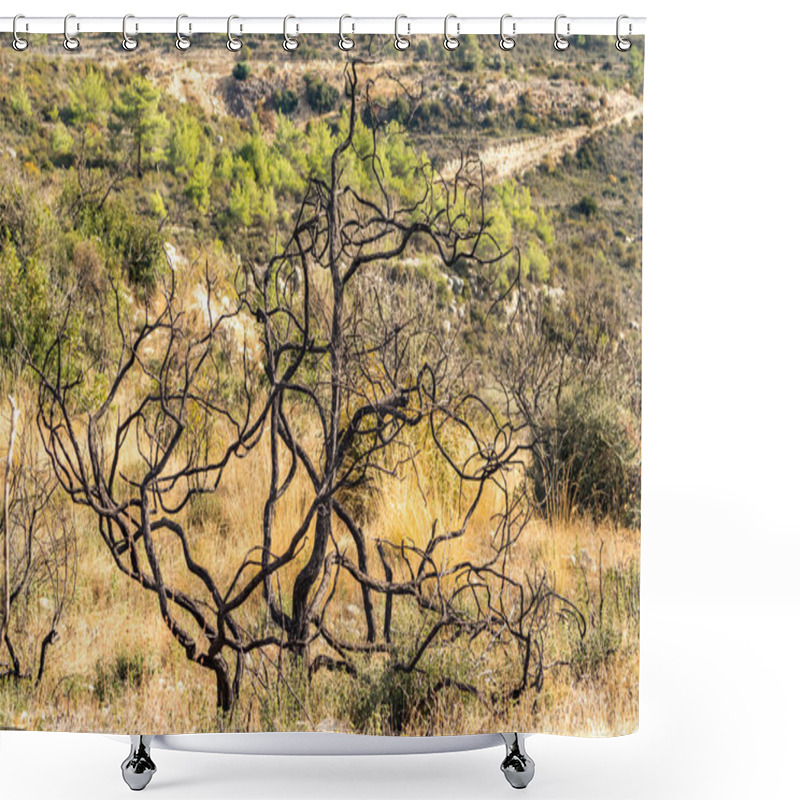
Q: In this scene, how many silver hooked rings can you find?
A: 12